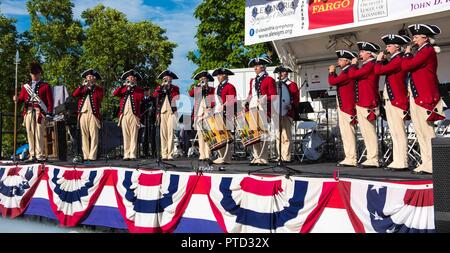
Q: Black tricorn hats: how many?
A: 11